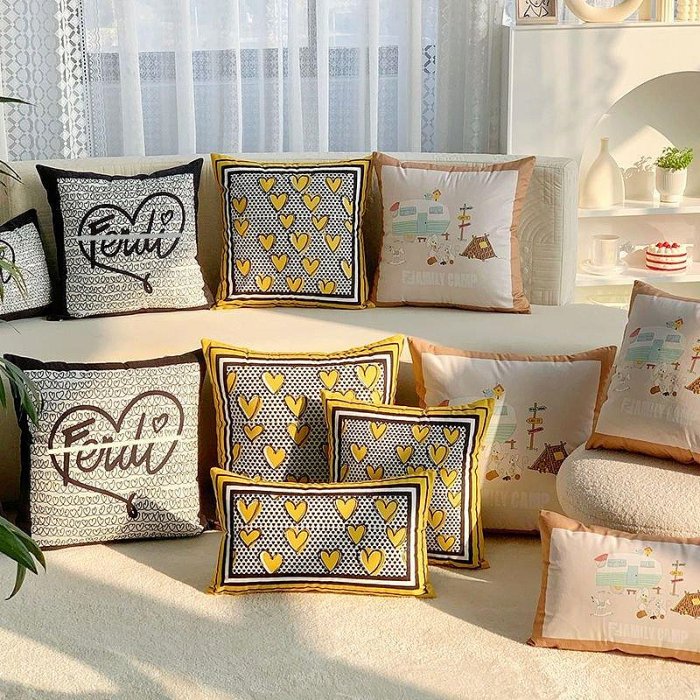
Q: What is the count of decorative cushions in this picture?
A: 11